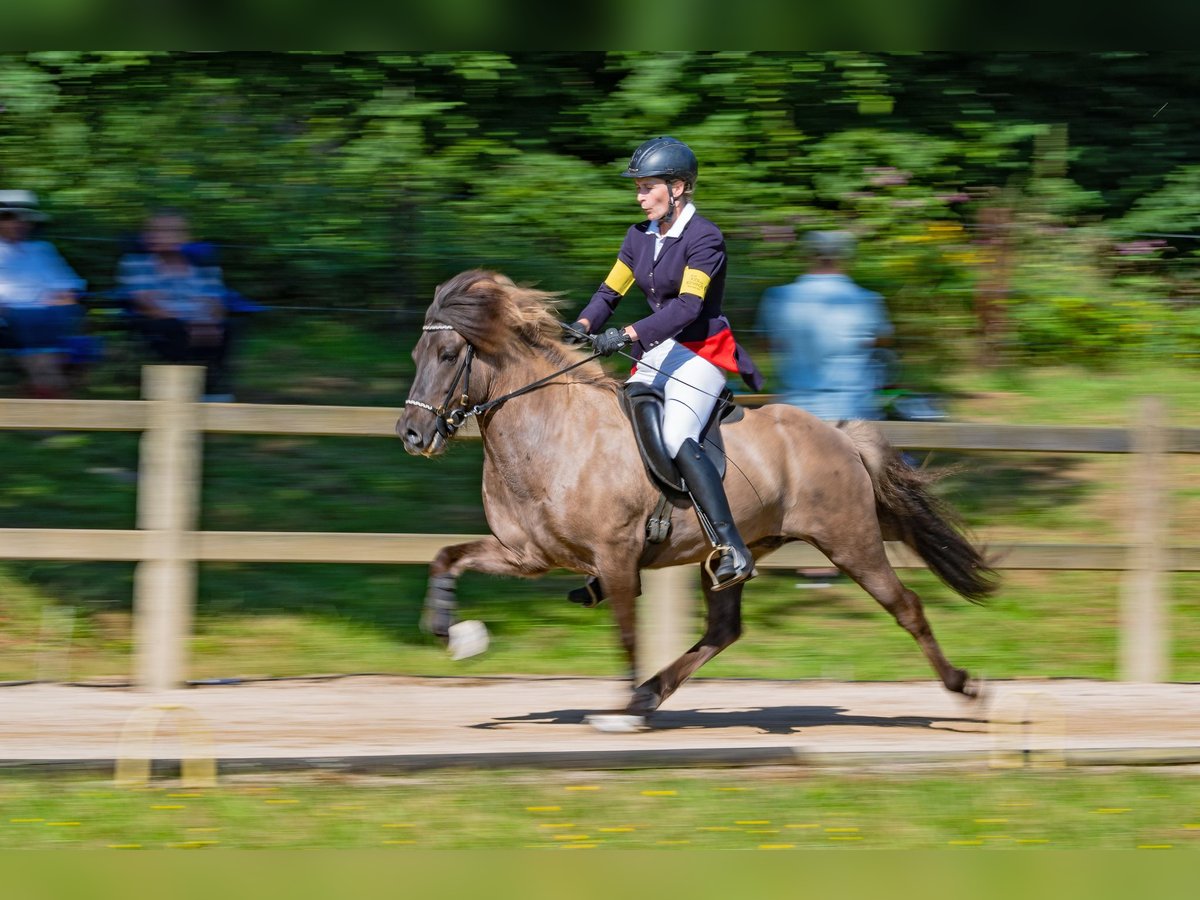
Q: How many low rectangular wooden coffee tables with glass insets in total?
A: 0